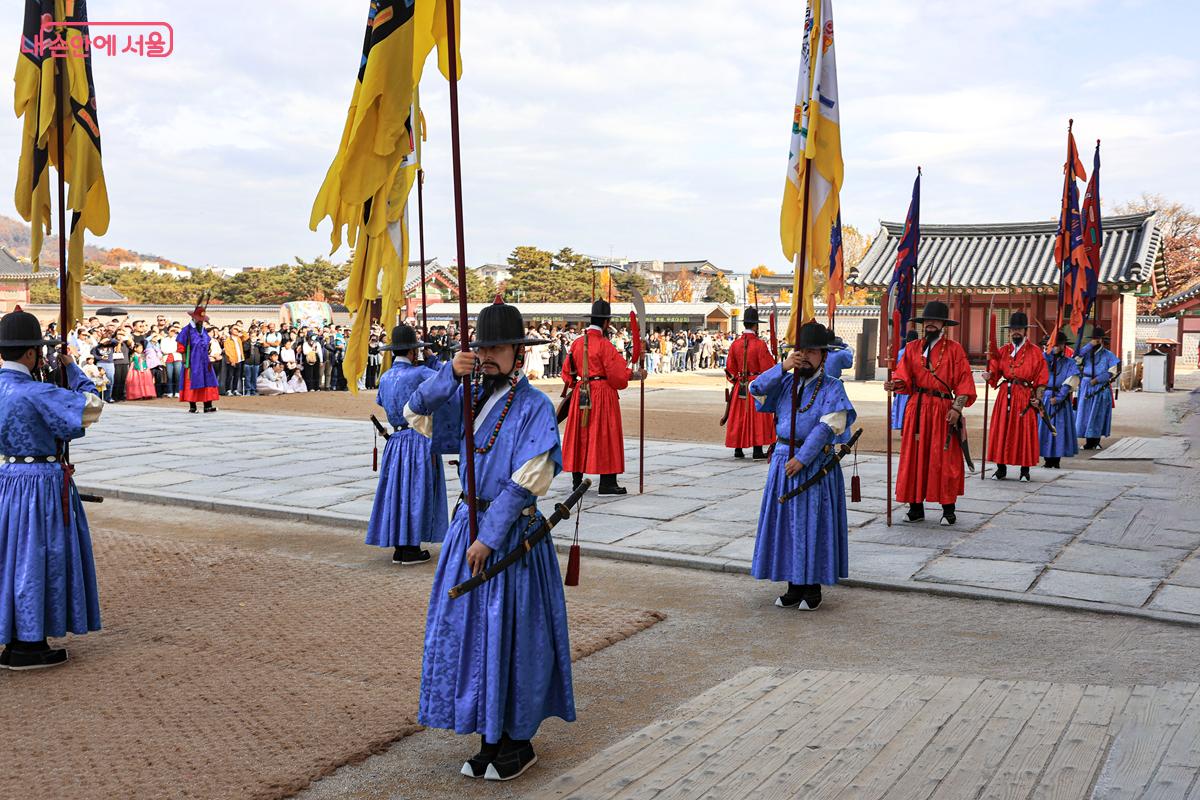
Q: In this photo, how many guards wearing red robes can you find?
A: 4